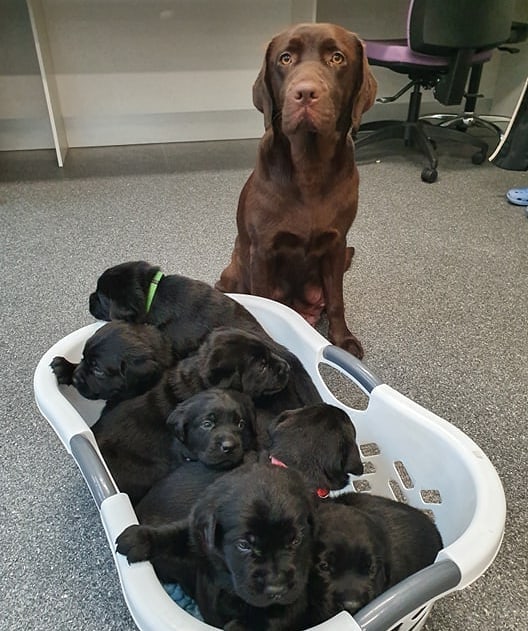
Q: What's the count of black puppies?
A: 7